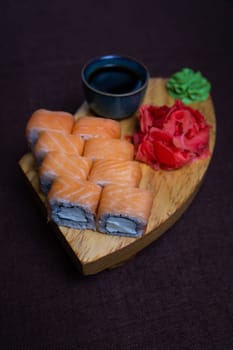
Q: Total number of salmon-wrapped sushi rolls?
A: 8